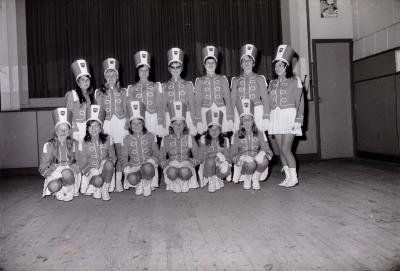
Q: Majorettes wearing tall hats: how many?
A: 13